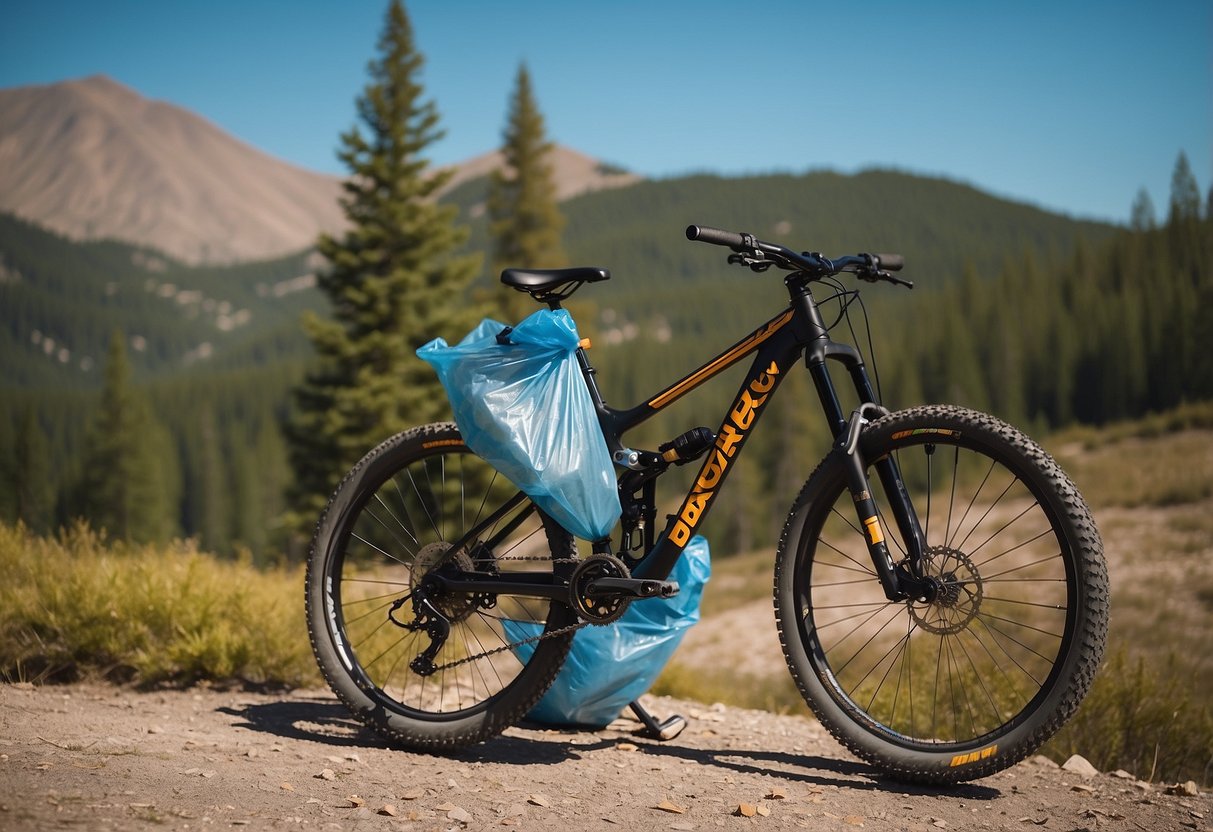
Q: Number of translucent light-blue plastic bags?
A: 2